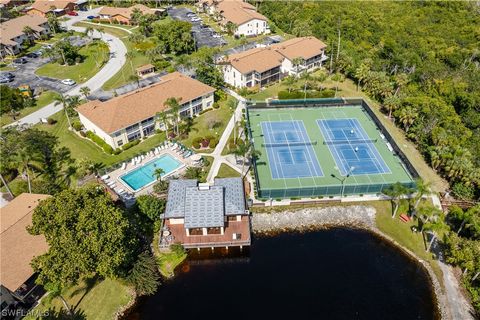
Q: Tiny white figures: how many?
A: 2